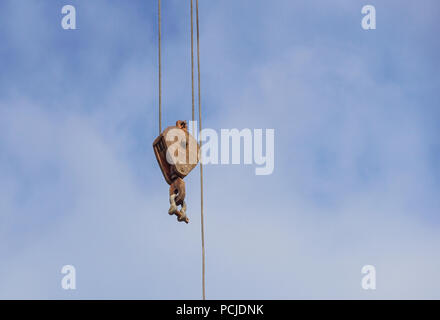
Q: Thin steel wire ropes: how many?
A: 3